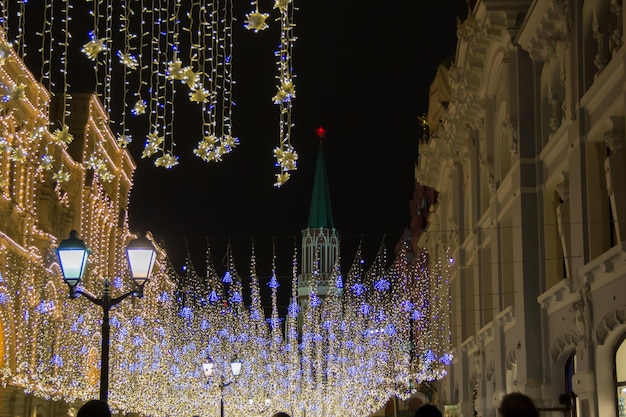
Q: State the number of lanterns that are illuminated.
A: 4